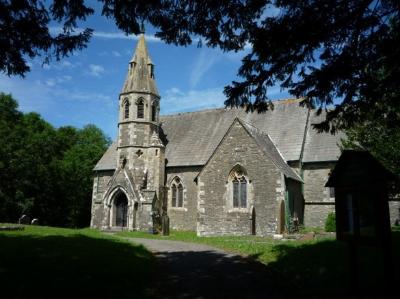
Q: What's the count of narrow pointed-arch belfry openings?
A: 3